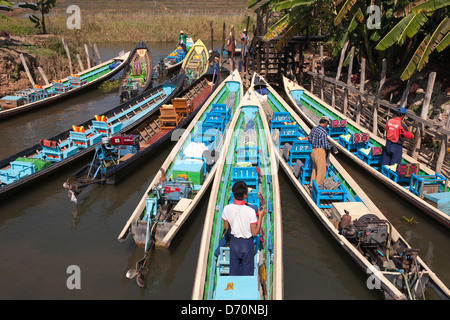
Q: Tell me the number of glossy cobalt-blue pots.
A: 0